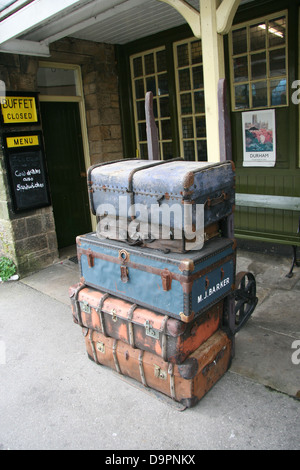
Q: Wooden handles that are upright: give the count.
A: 2